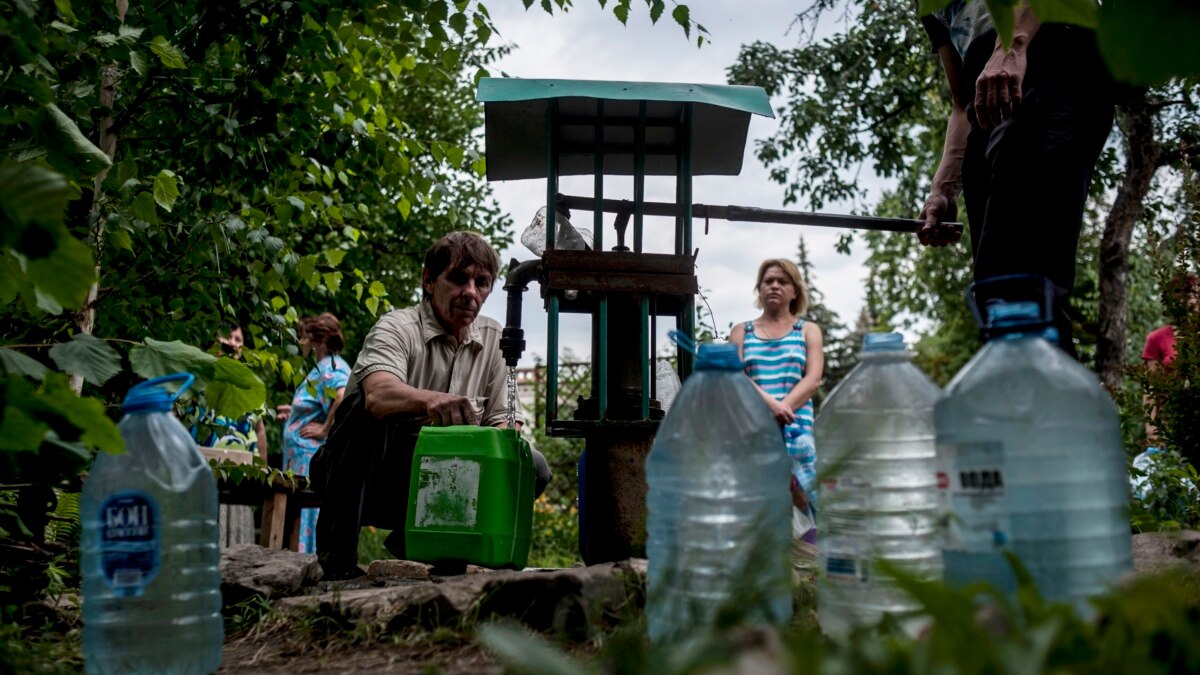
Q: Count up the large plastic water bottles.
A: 4